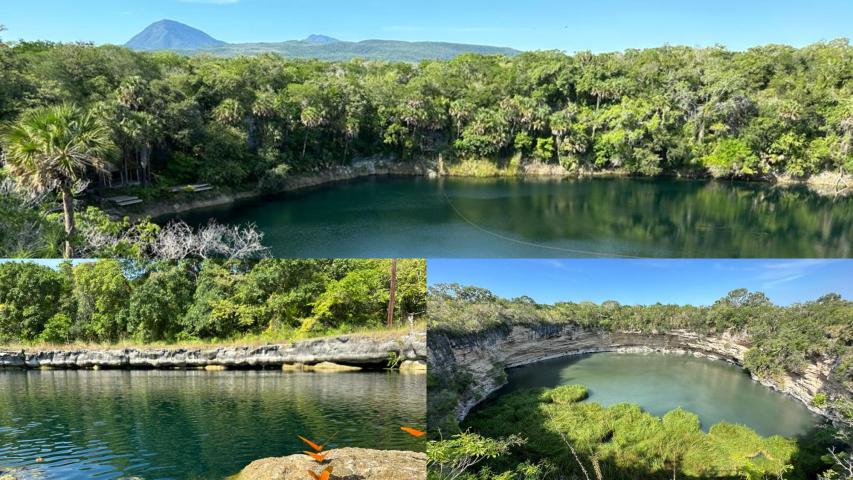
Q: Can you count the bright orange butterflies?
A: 4